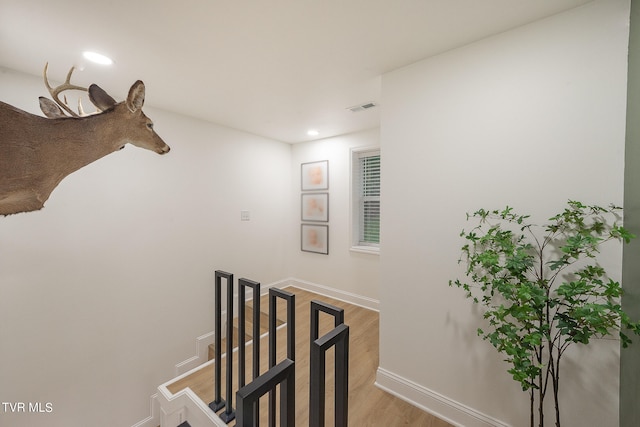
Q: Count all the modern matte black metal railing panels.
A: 6